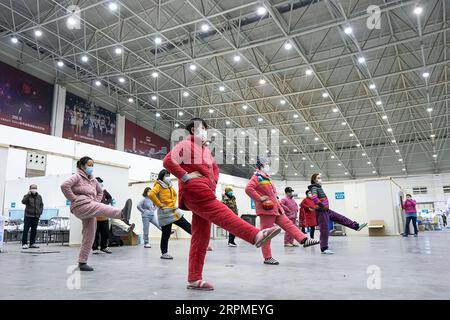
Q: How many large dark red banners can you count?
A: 3